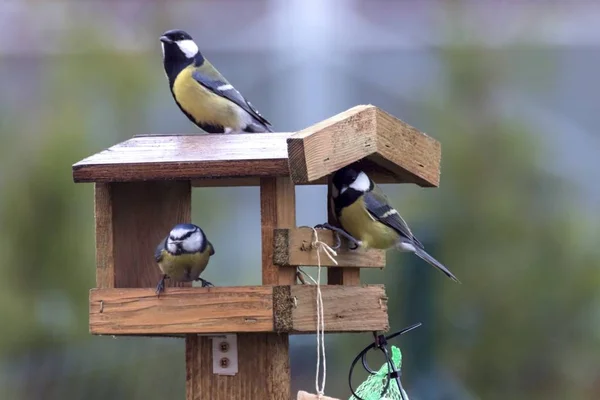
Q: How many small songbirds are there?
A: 3